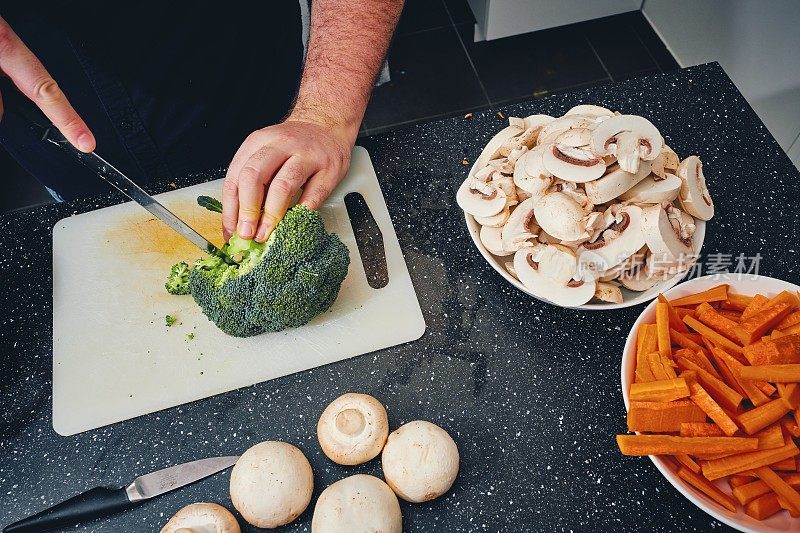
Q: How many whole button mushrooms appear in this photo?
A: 5